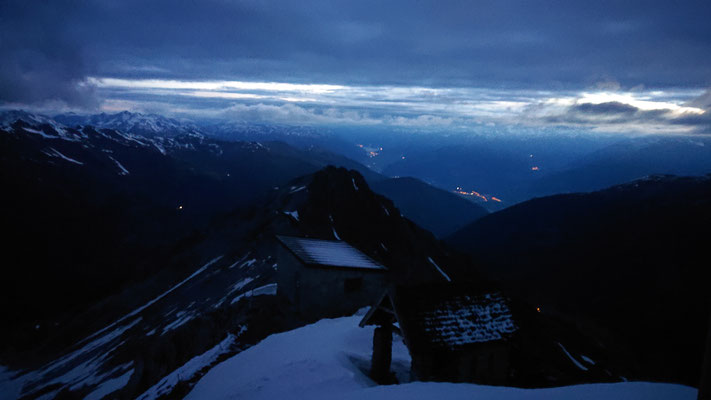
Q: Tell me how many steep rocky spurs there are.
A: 1